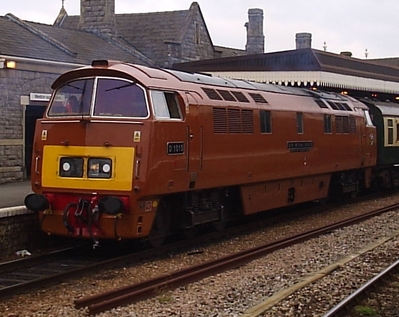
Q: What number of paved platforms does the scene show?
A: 1